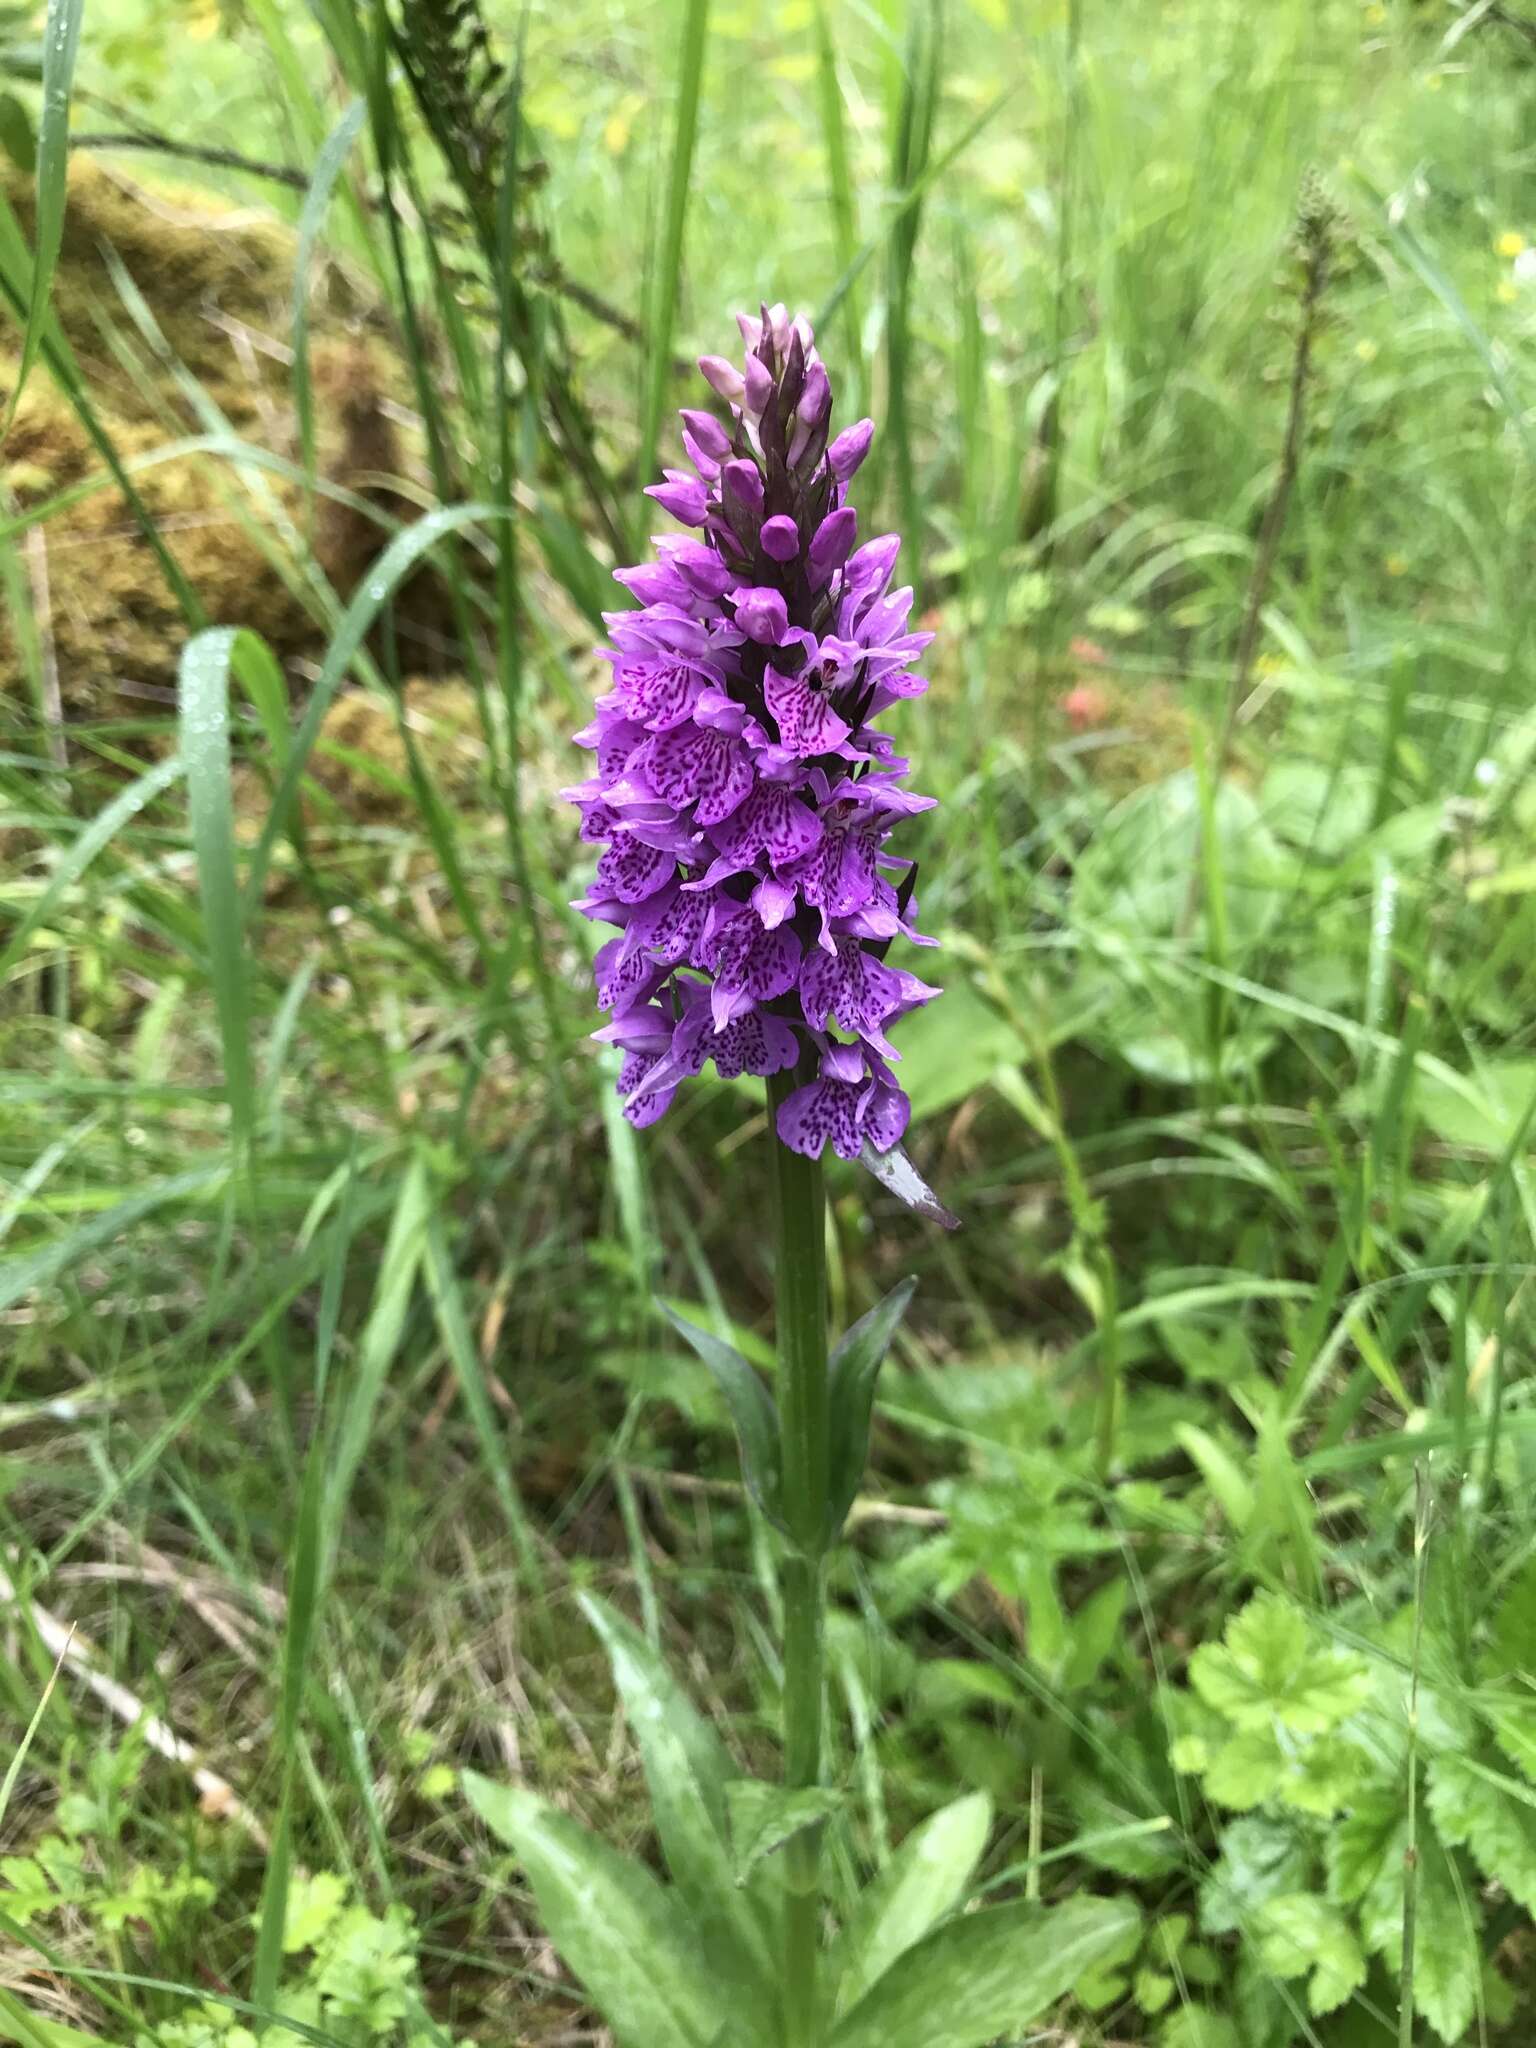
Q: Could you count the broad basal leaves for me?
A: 4